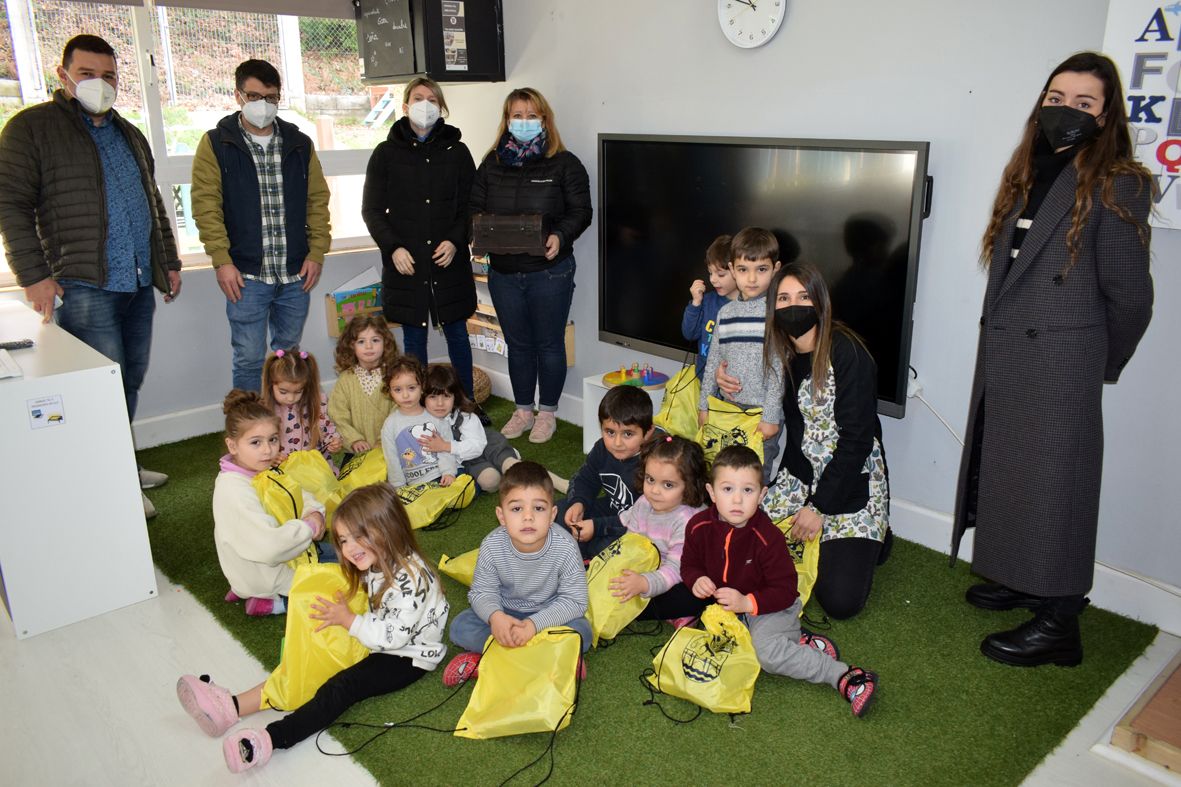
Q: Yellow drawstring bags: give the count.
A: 12